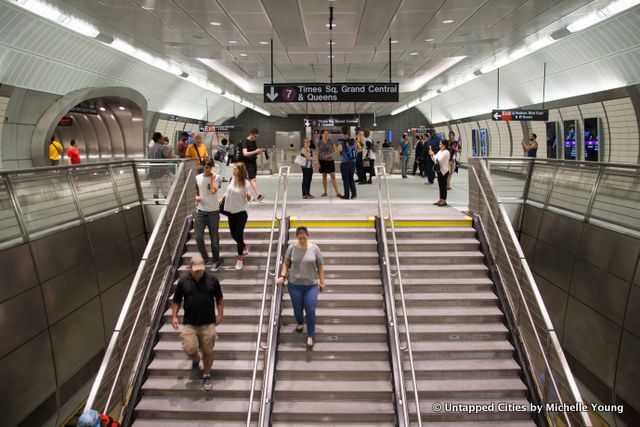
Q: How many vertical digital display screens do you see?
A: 5